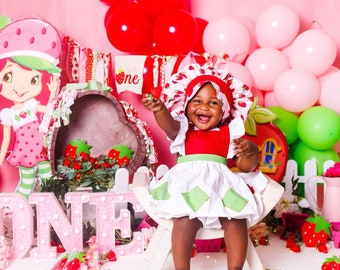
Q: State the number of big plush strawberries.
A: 5